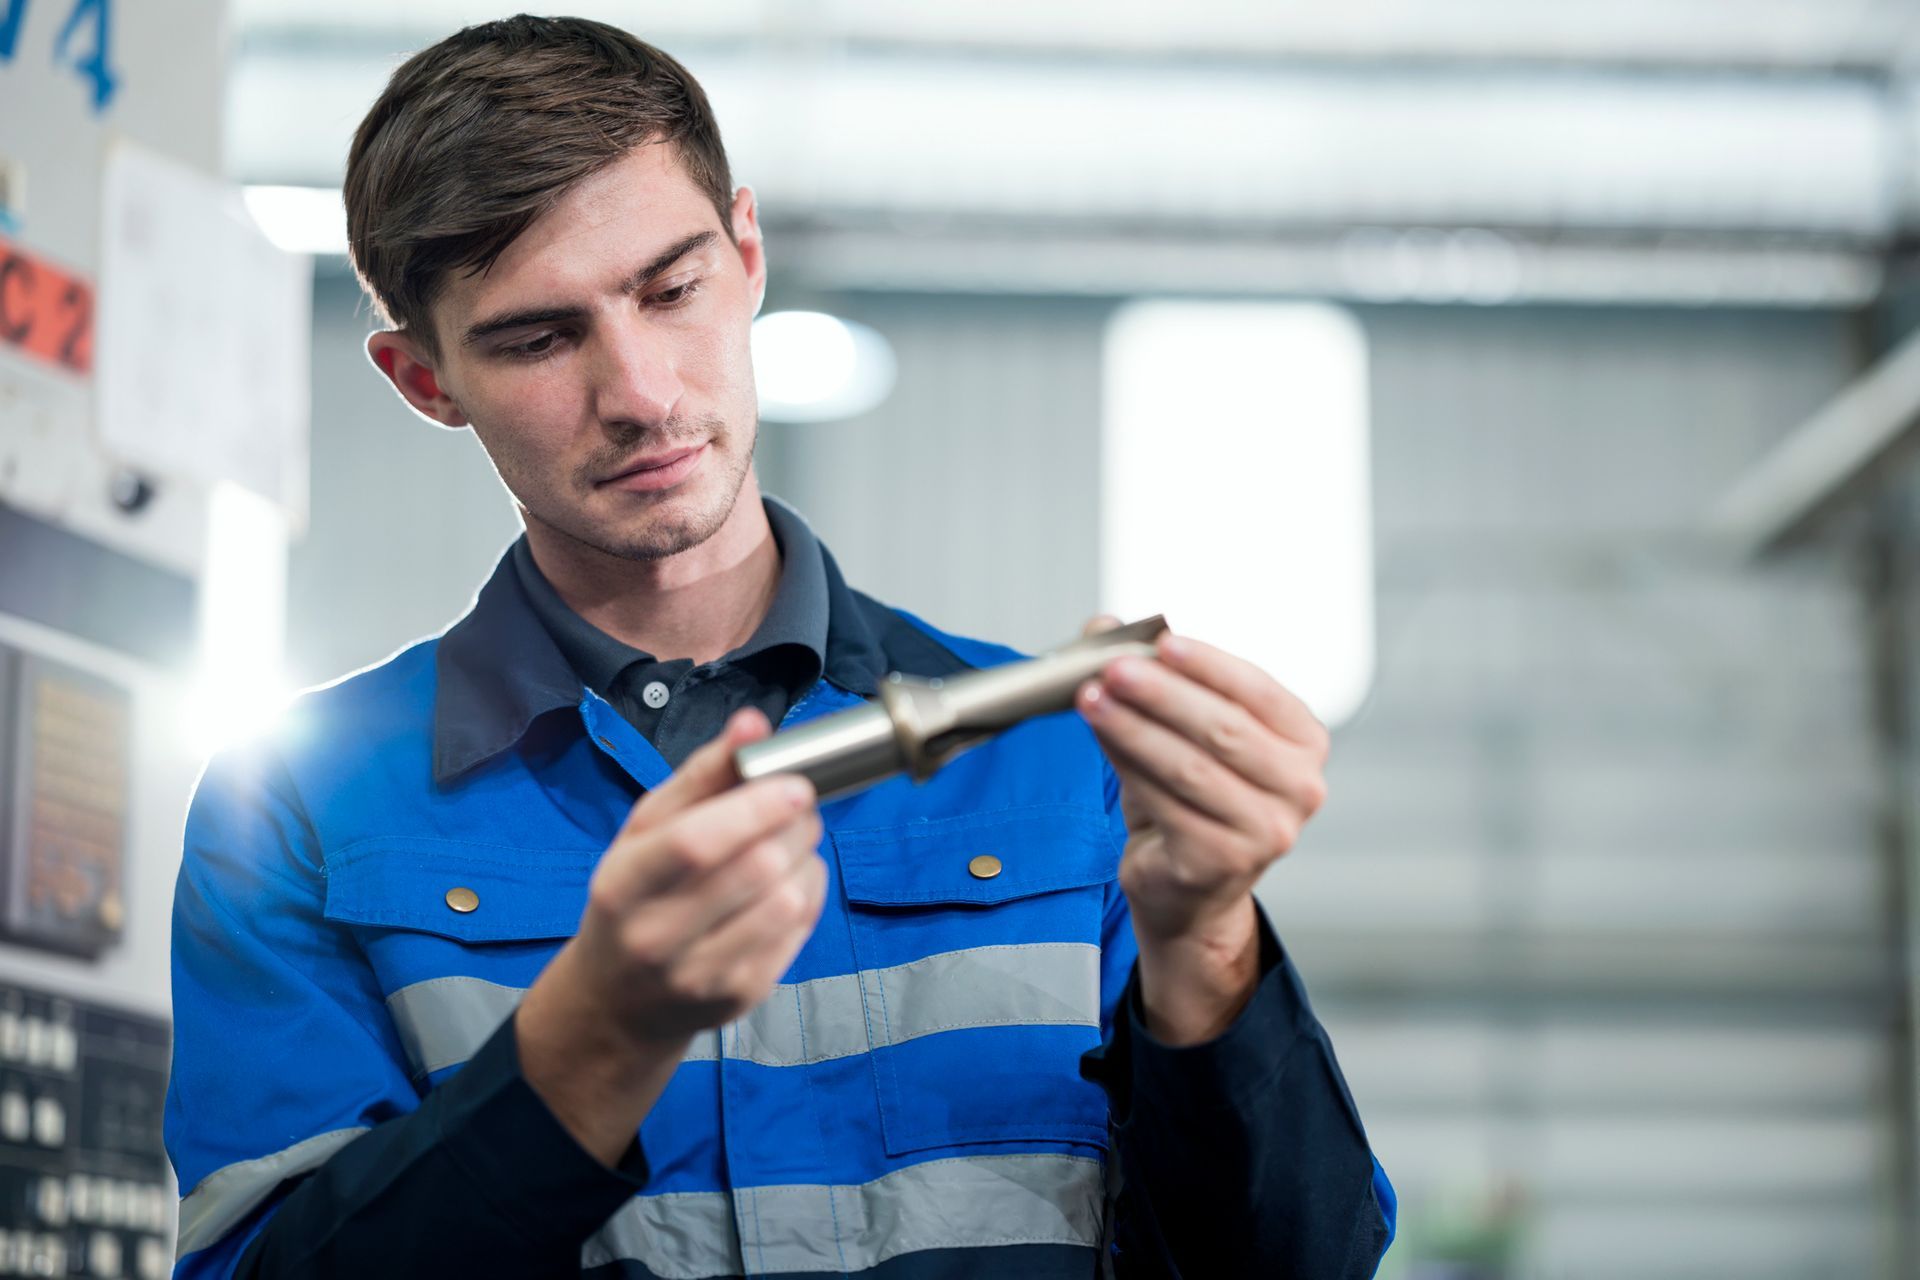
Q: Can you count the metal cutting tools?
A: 1